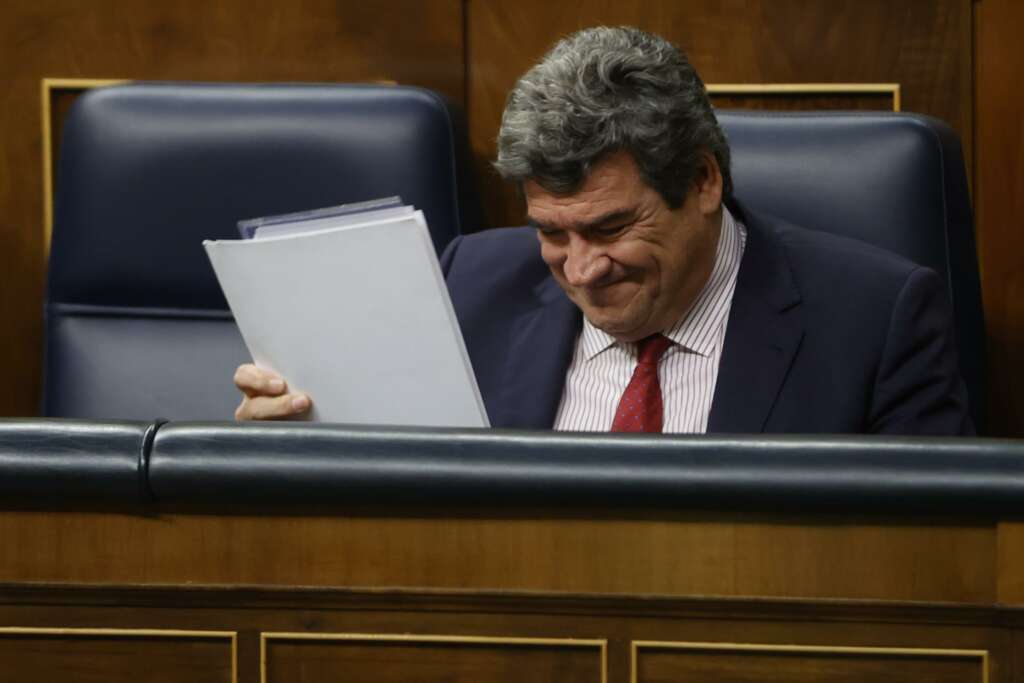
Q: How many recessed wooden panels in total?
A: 5